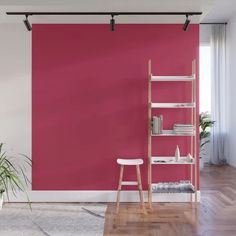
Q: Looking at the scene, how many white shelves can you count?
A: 5